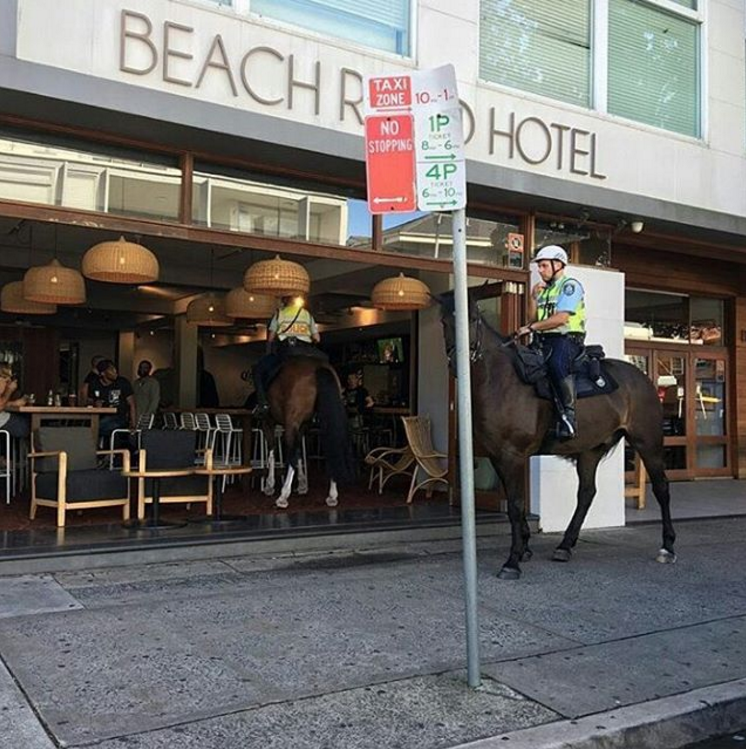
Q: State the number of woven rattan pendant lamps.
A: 7